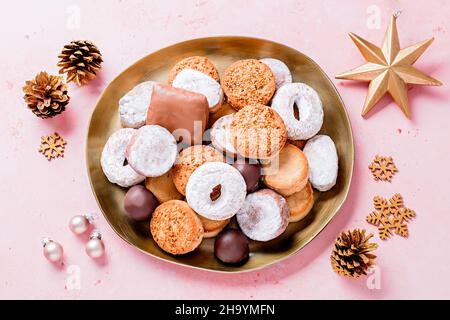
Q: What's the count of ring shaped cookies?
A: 3